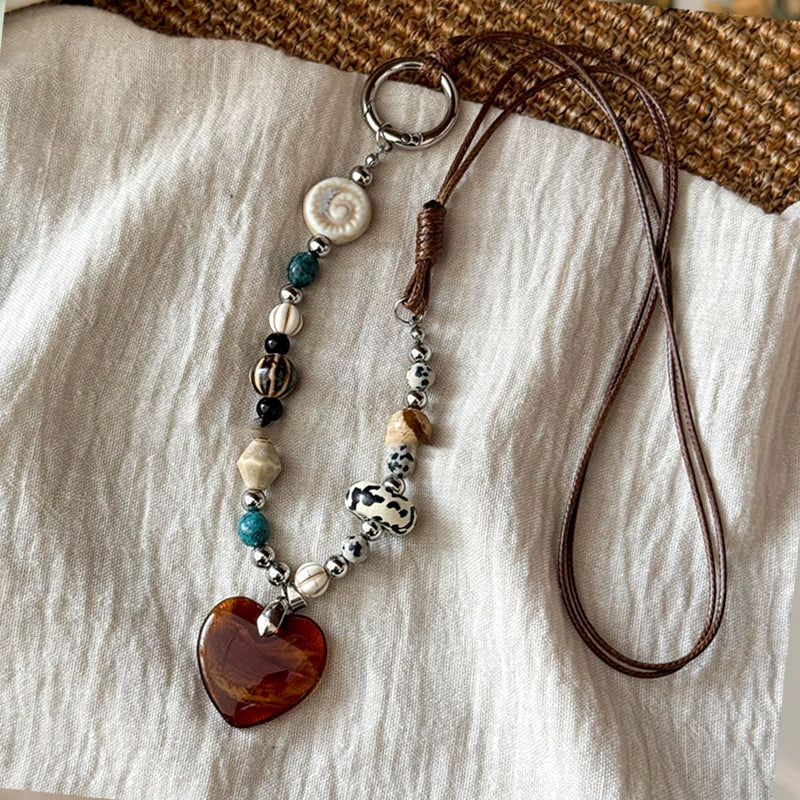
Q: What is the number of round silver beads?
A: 13